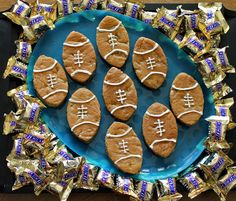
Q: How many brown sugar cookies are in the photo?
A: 9